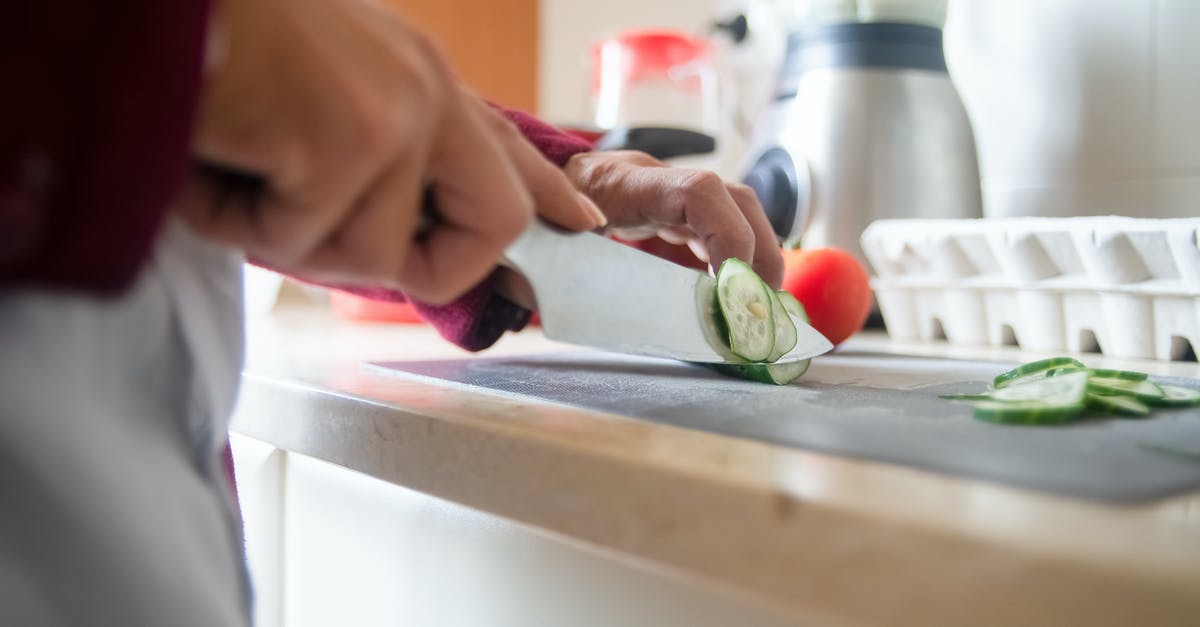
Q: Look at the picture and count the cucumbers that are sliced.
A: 1